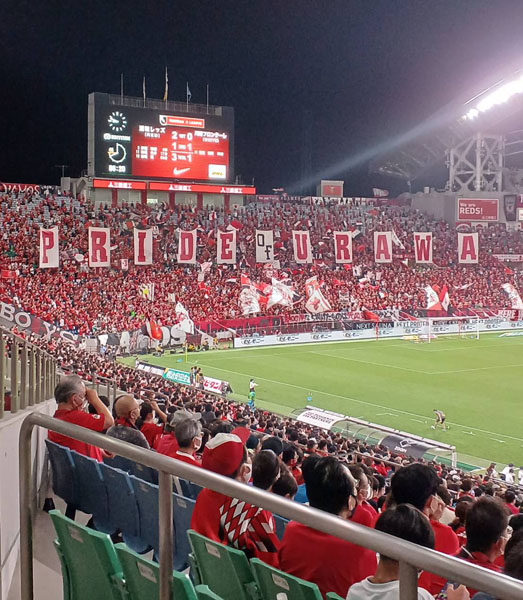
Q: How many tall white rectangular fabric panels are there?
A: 11